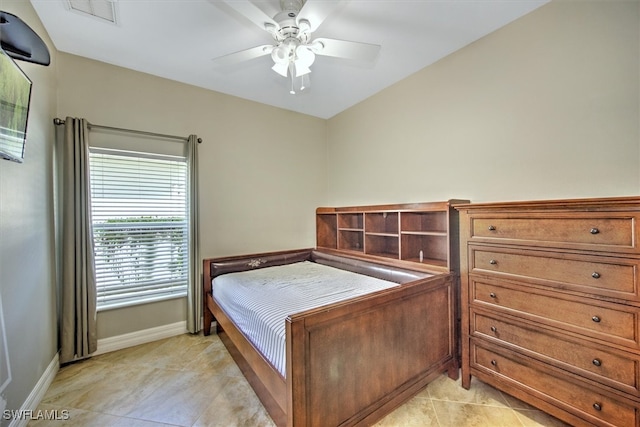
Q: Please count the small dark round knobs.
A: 10